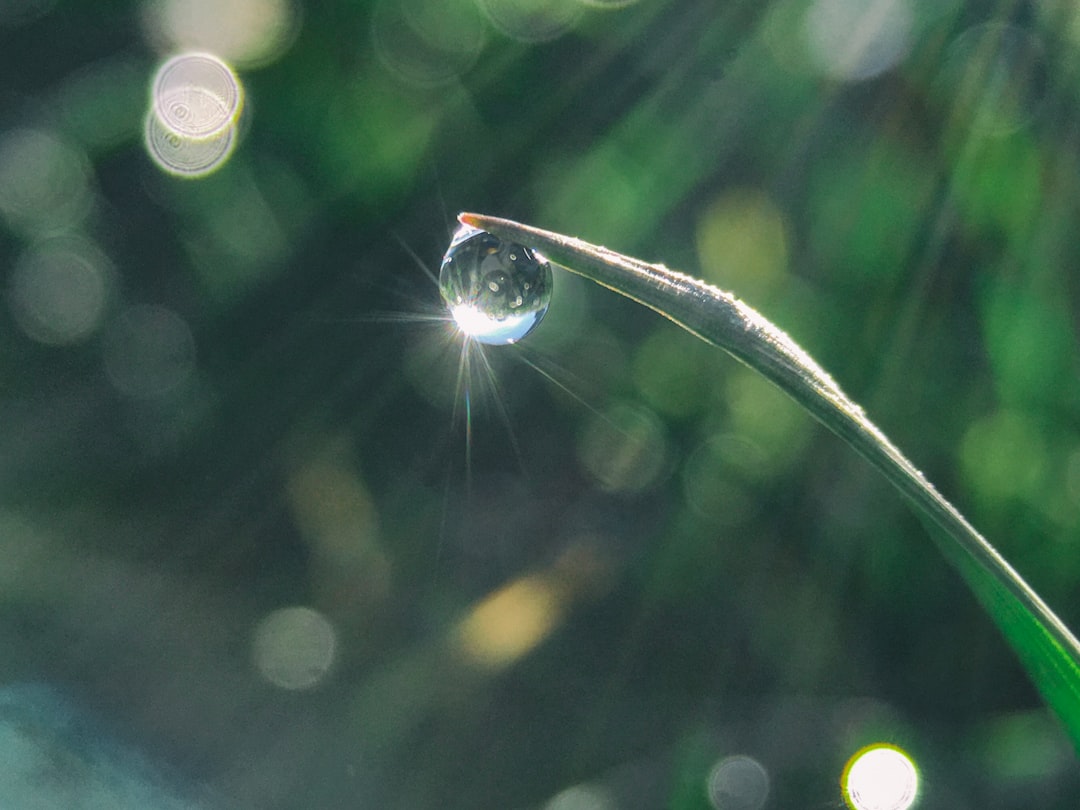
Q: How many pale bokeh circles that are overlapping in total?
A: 2